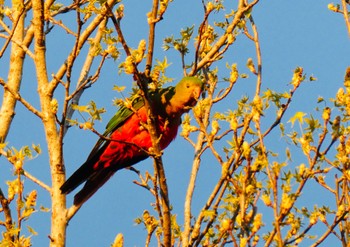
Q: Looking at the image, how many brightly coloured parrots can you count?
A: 1